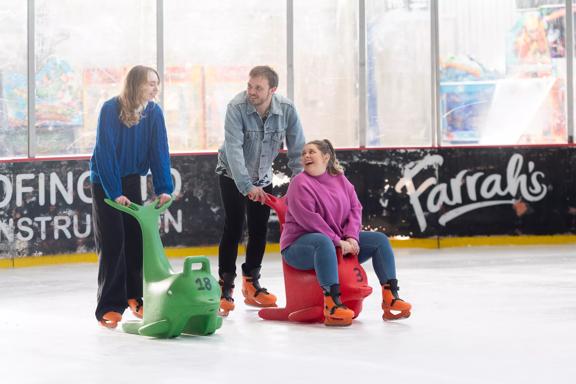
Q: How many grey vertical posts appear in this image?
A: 6